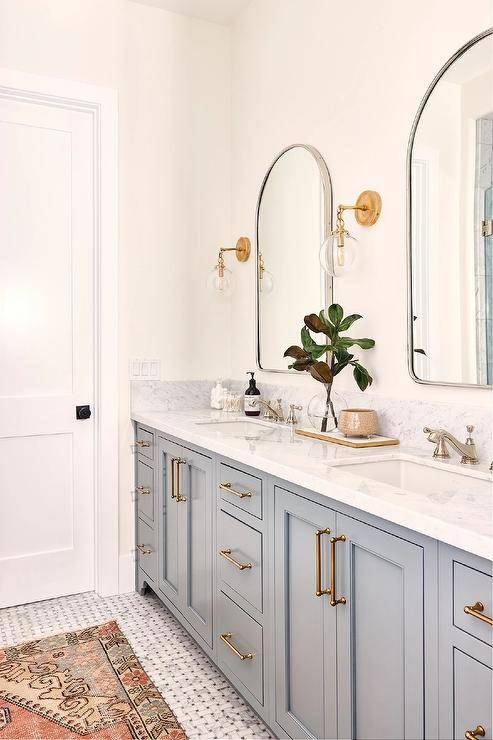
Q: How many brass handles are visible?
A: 12